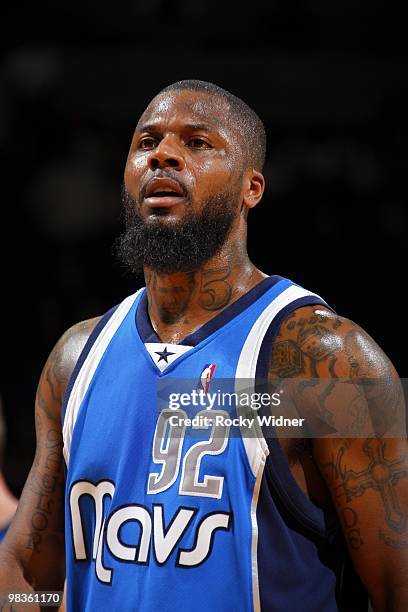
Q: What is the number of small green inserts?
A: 0